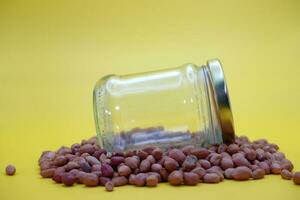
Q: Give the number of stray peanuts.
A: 1